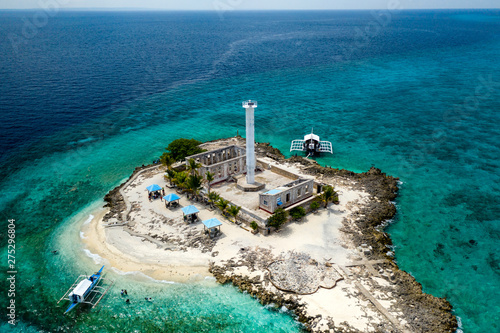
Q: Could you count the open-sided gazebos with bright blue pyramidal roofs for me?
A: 4